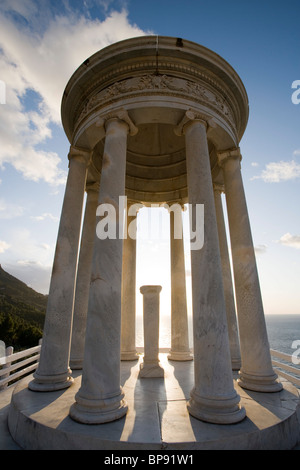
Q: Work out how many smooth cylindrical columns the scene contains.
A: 8